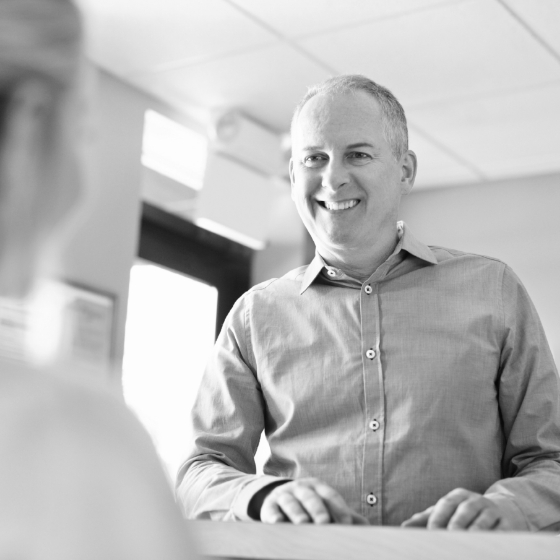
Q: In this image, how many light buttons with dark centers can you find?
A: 5